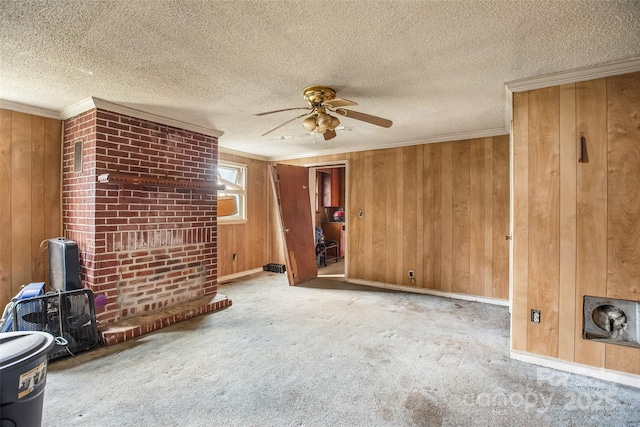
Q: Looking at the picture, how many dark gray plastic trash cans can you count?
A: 1